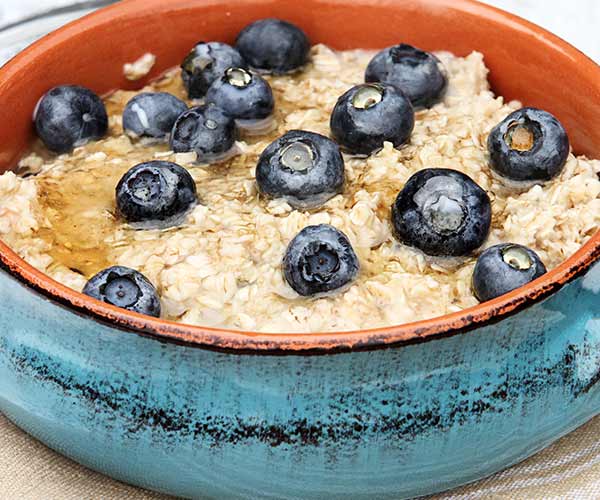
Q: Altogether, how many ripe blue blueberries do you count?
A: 15